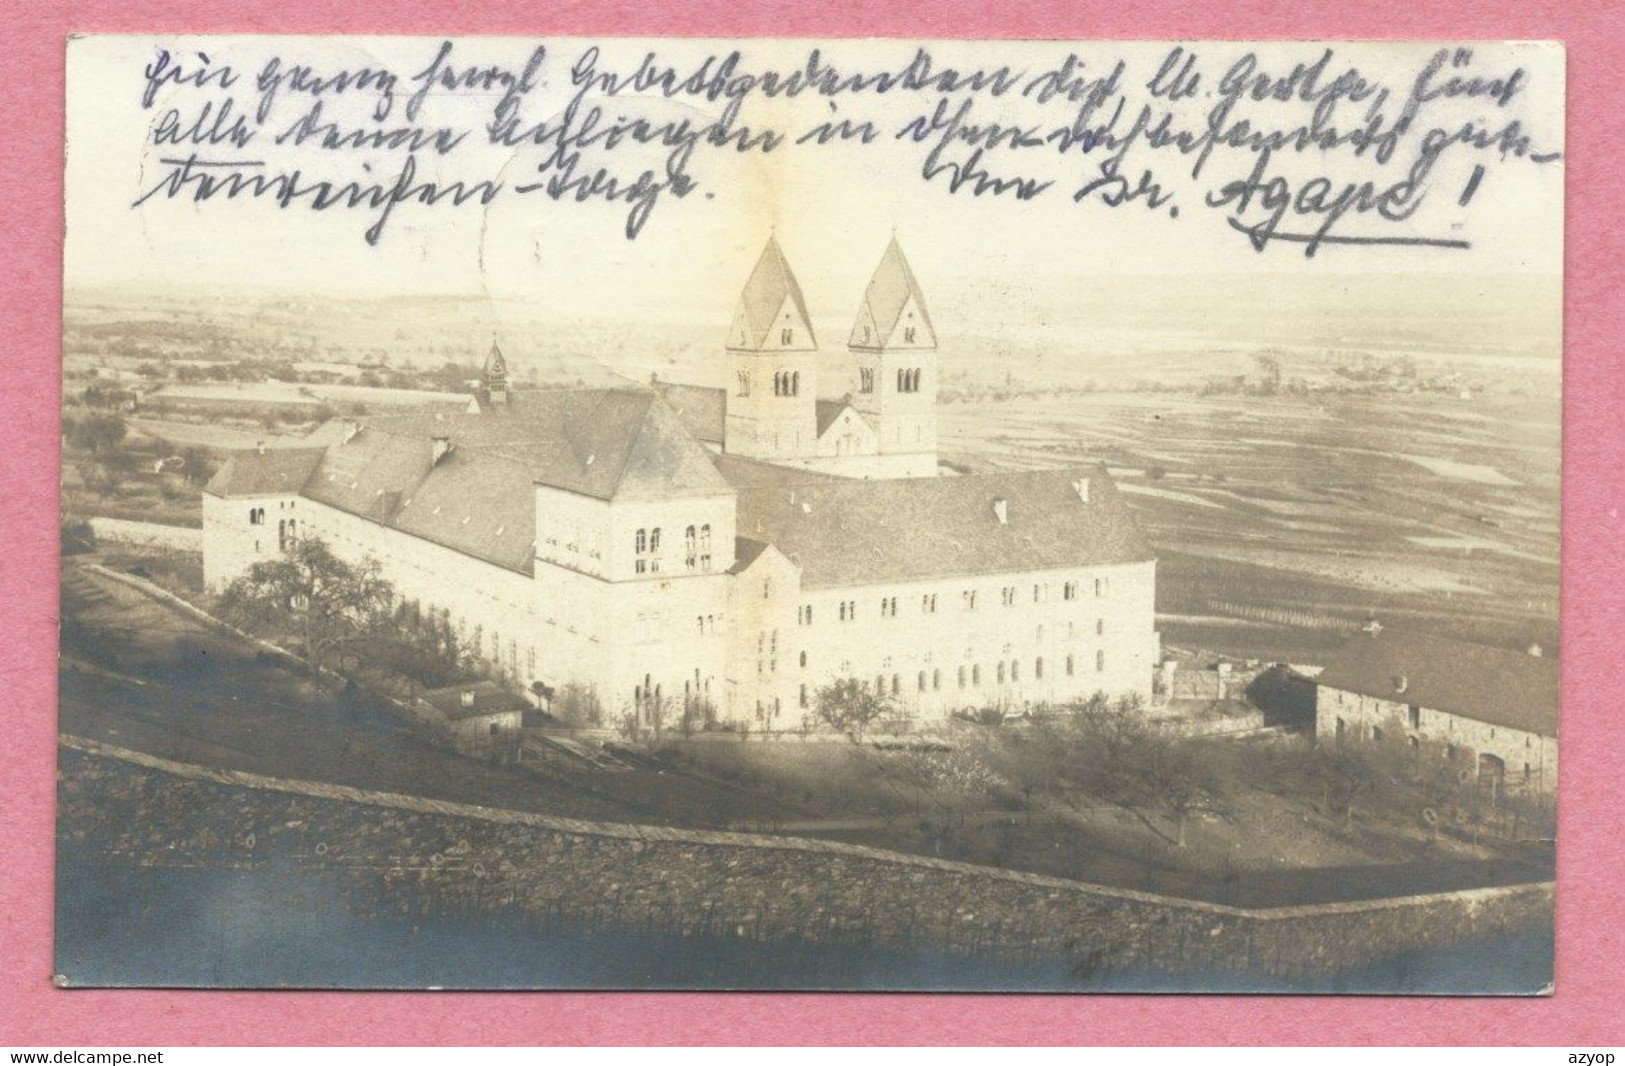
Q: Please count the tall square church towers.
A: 2